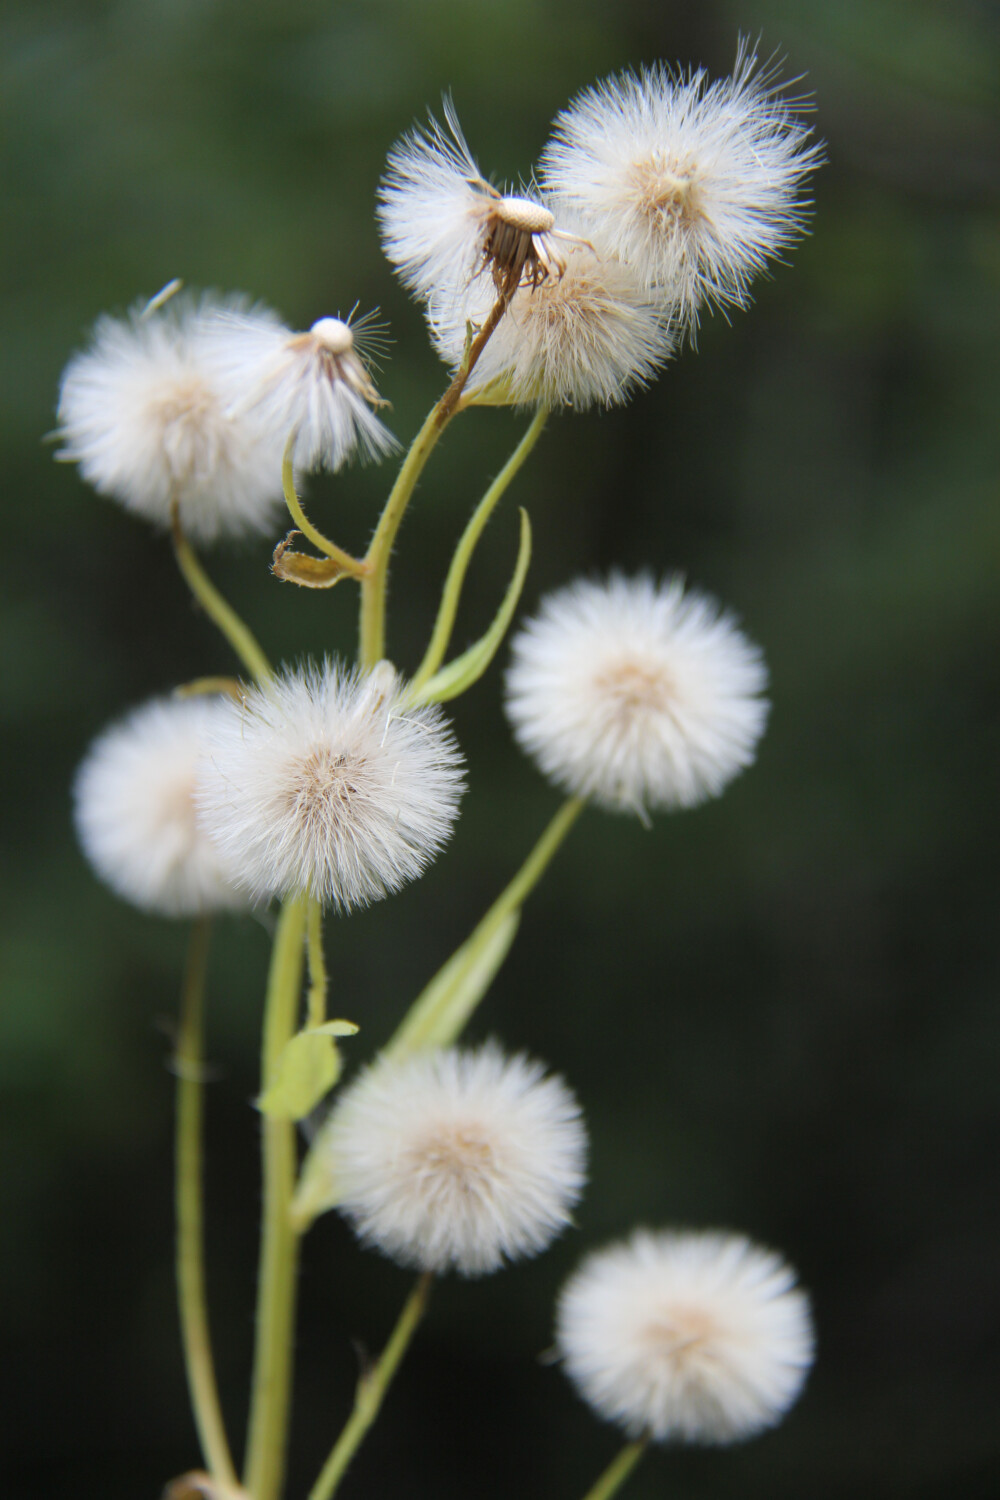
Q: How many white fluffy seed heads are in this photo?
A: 10